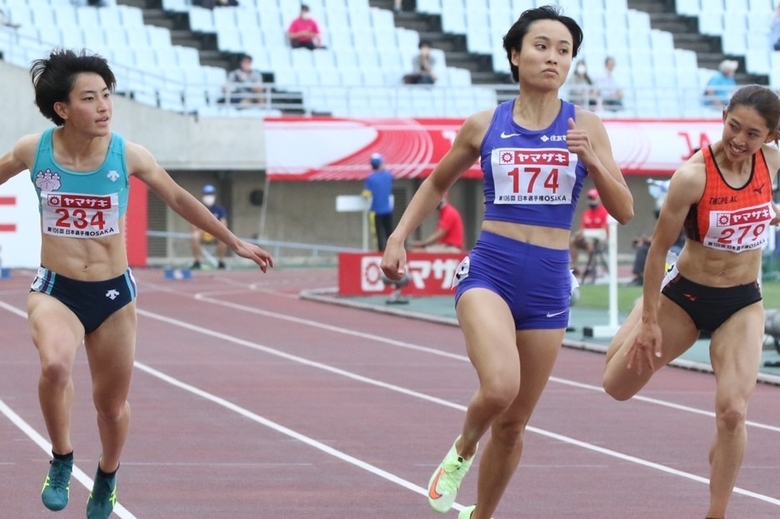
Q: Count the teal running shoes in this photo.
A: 2